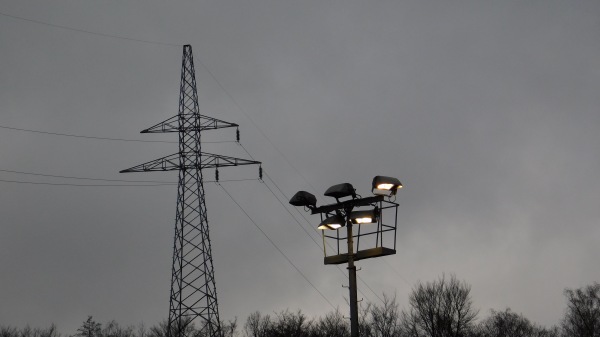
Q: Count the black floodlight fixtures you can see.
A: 5